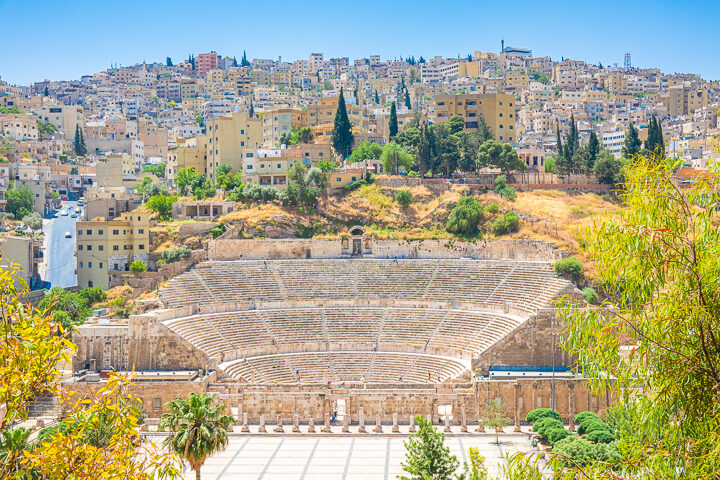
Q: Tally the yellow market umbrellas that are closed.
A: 0